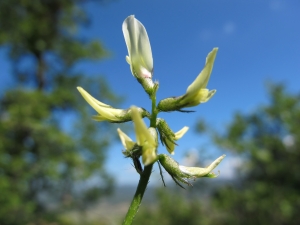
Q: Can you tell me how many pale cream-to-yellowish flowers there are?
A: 7